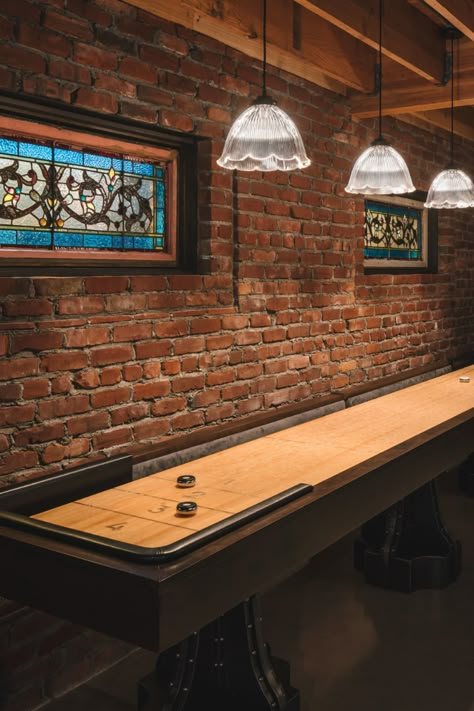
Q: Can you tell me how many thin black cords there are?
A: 3